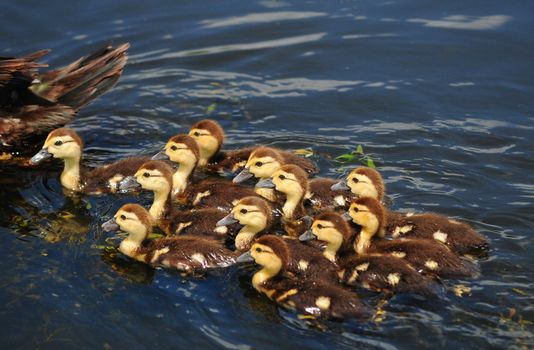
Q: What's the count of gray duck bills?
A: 11